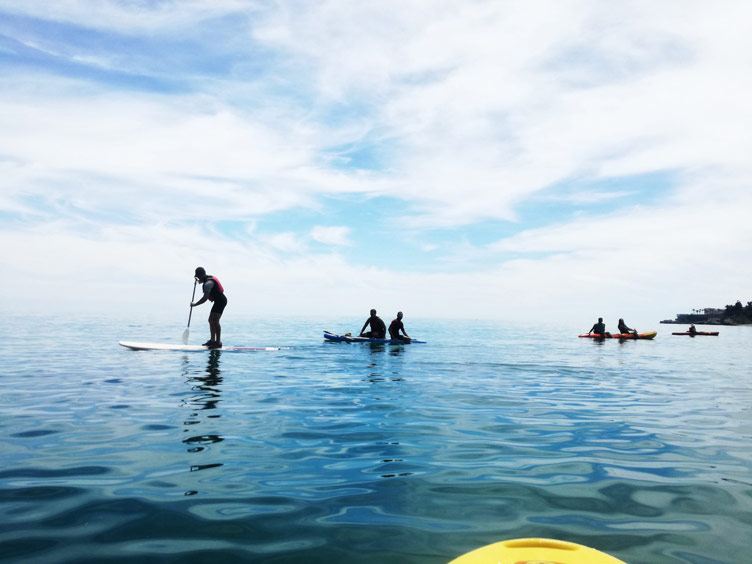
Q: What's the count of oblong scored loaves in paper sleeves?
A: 0